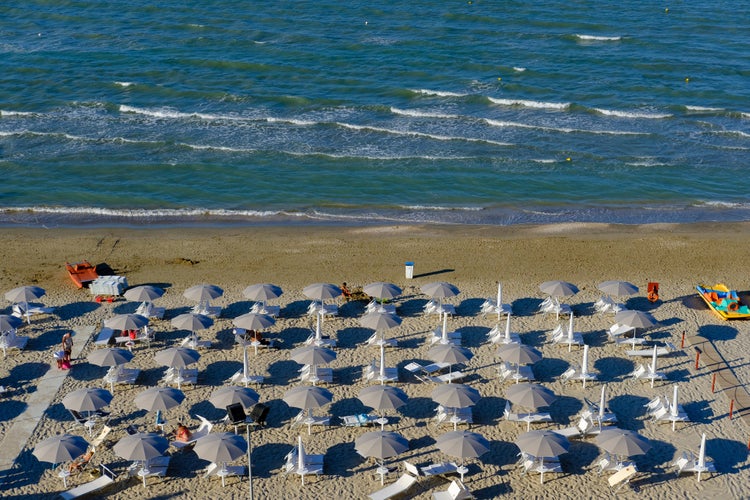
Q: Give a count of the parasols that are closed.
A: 13